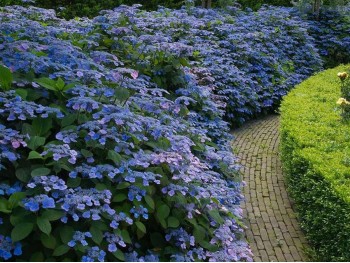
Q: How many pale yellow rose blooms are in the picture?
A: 2